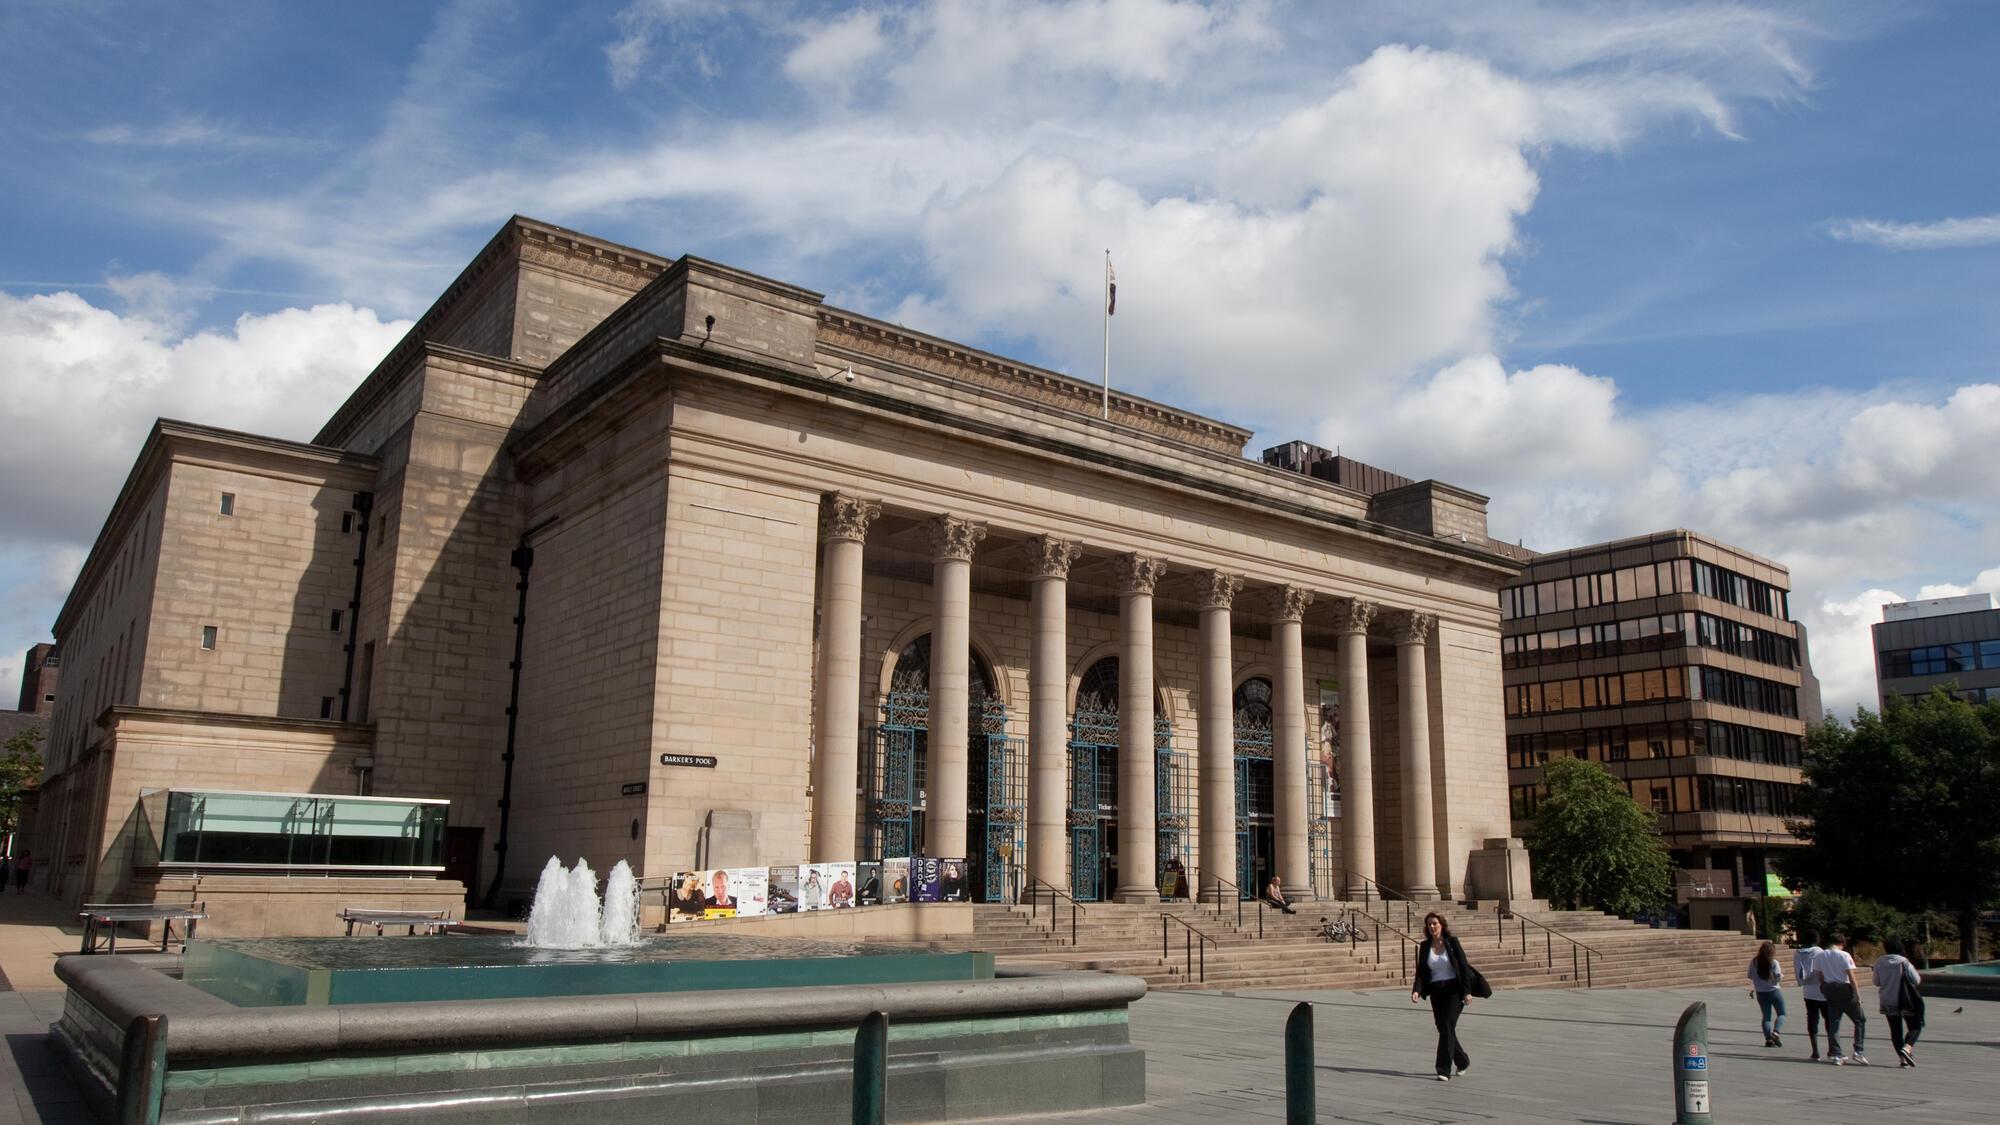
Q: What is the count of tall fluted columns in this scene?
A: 8